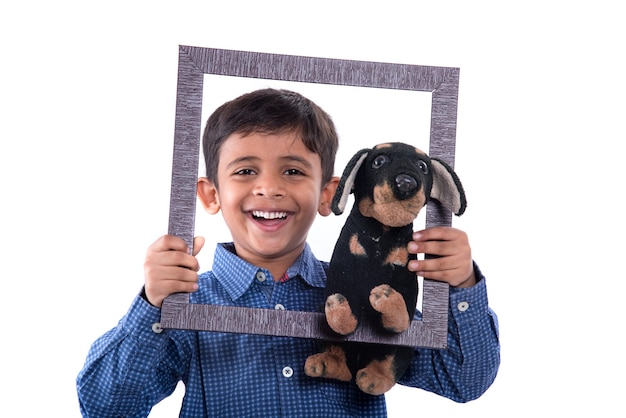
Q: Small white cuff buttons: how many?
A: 2